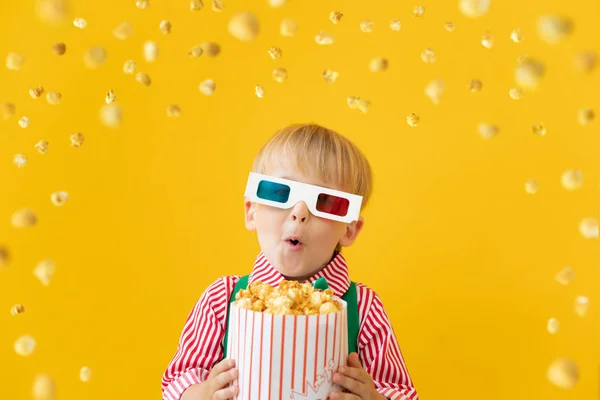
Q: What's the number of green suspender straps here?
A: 2